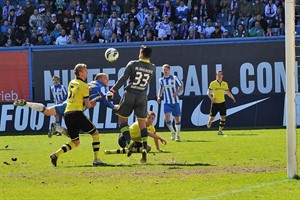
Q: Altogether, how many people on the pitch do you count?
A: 7